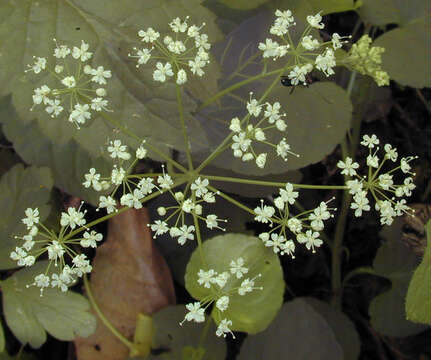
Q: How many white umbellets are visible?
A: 10